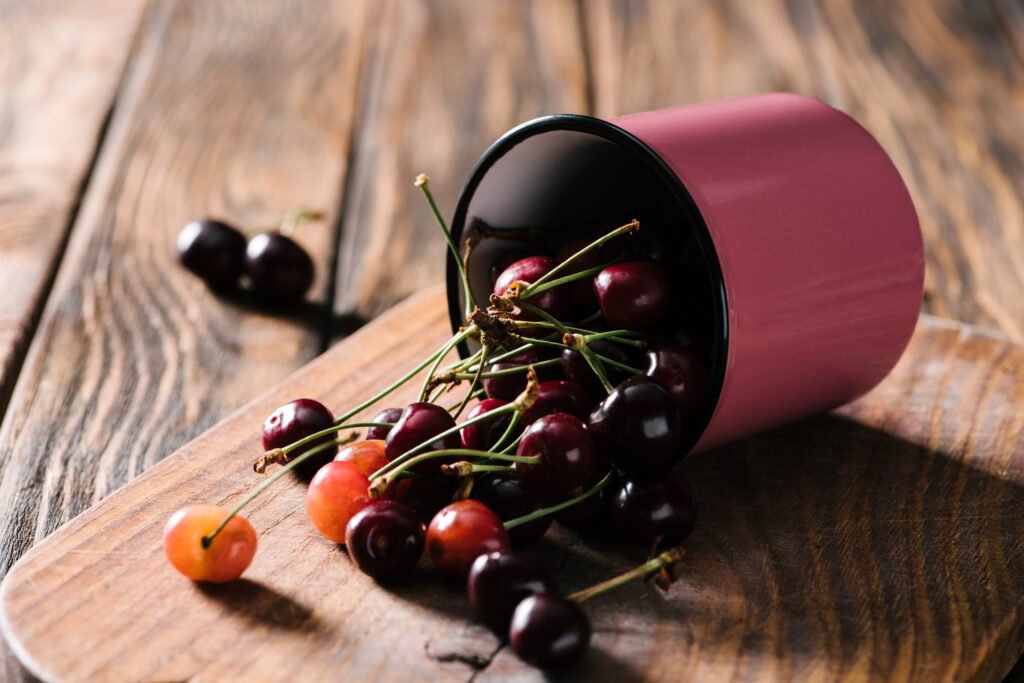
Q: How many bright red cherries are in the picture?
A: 4